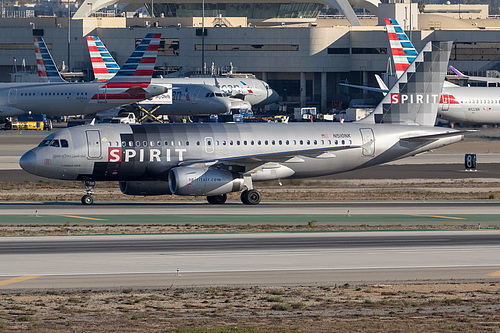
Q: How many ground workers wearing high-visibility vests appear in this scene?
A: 2